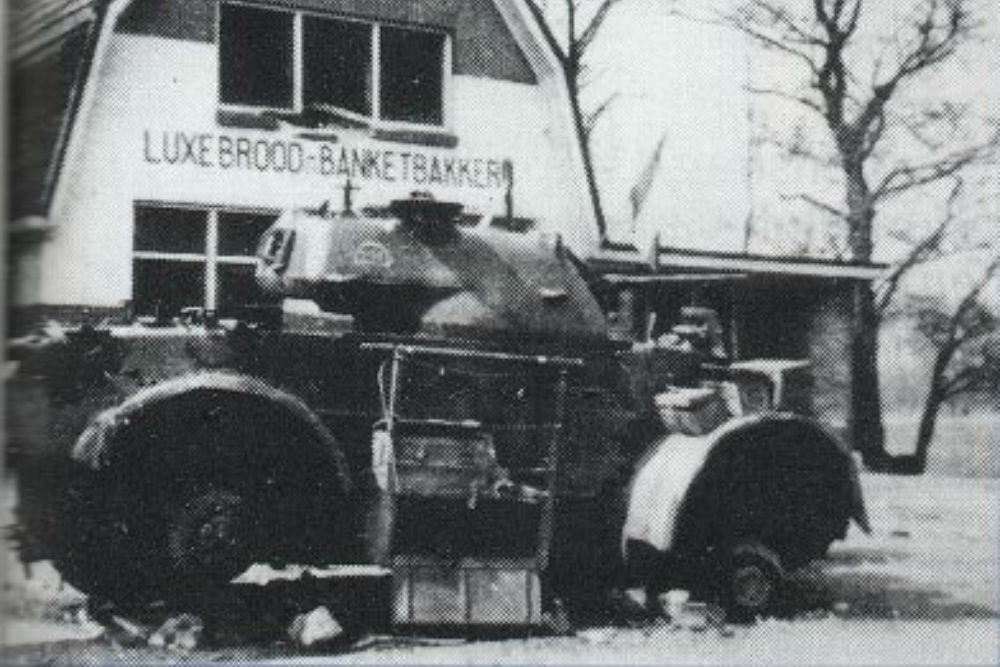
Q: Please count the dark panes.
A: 7